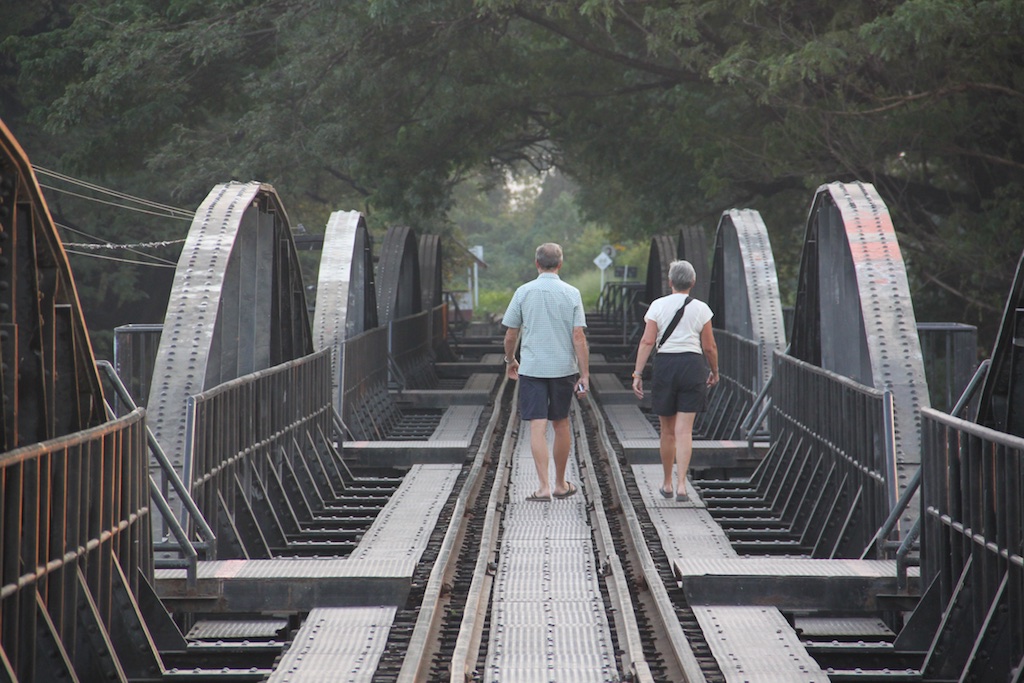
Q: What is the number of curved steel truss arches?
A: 10